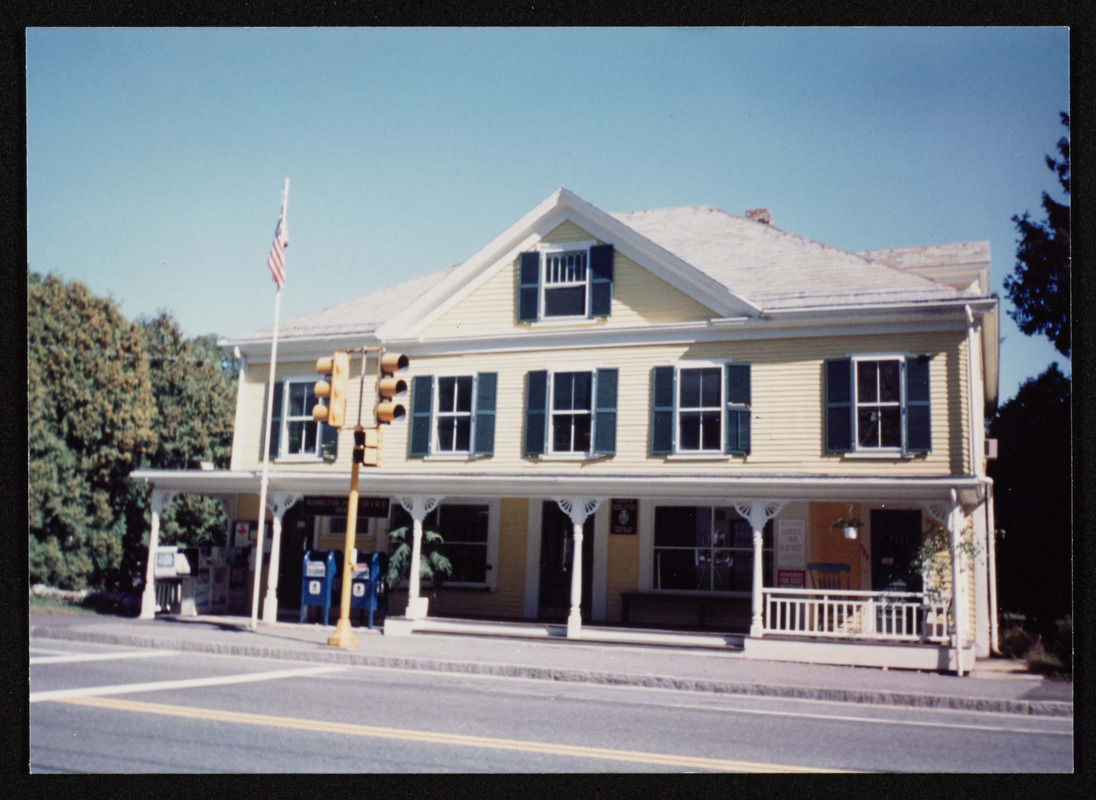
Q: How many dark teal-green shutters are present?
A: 12